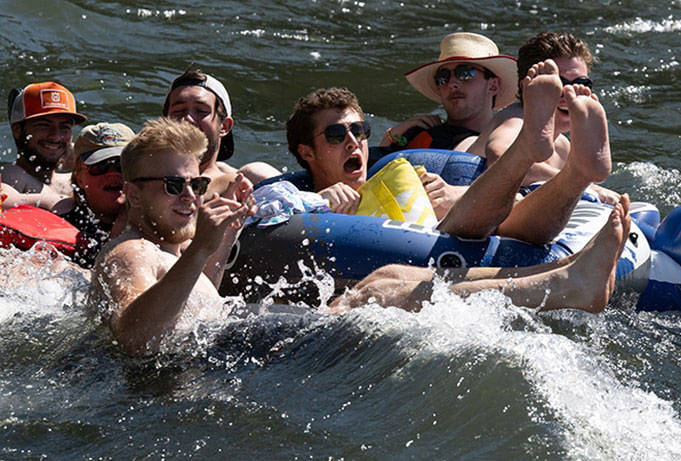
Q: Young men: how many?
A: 7